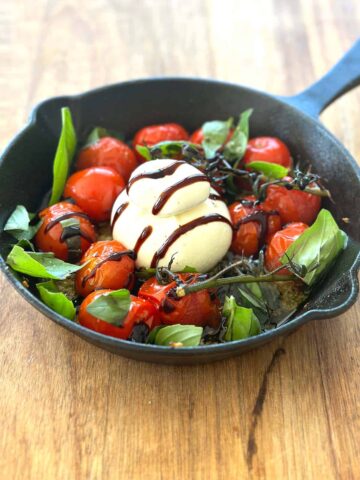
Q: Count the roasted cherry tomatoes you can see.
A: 12